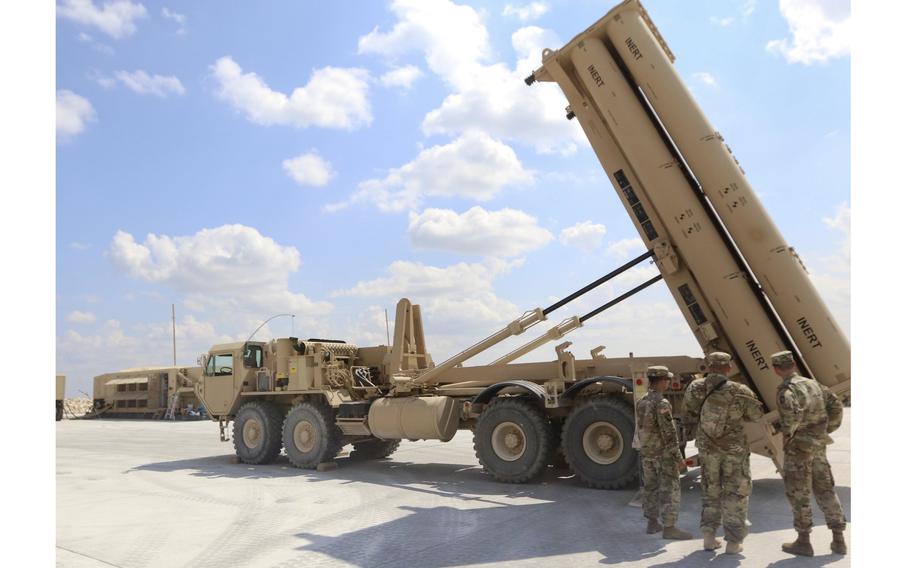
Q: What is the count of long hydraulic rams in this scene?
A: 2